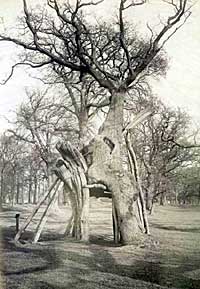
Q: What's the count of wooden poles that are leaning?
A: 2